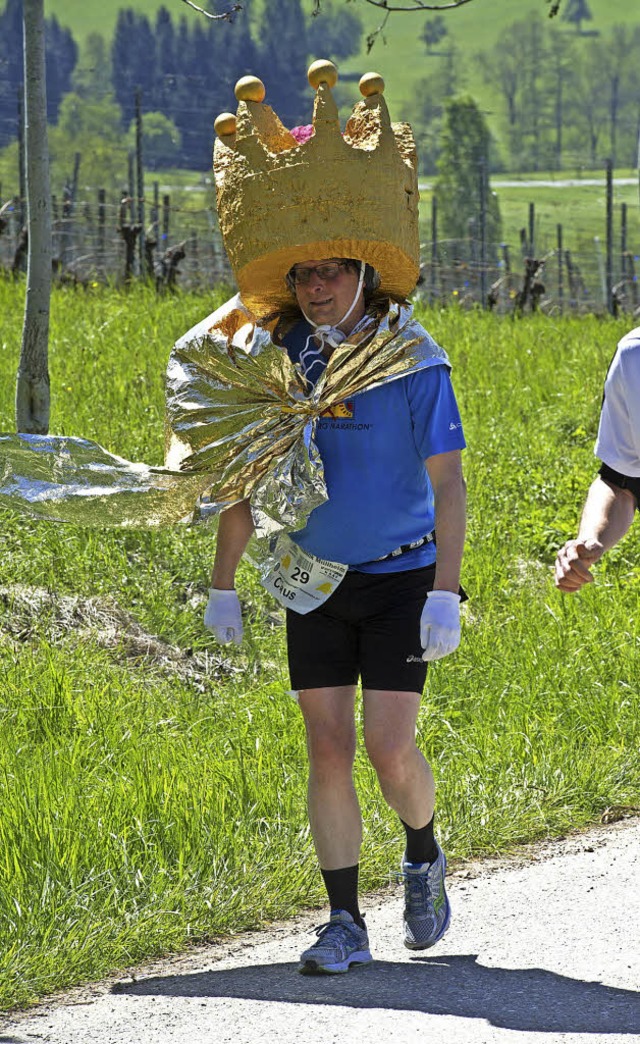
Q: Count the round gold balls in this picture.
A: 4